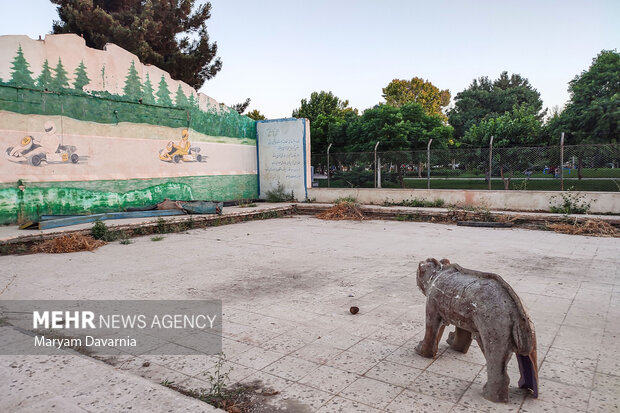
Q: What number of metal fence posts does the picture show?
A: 5